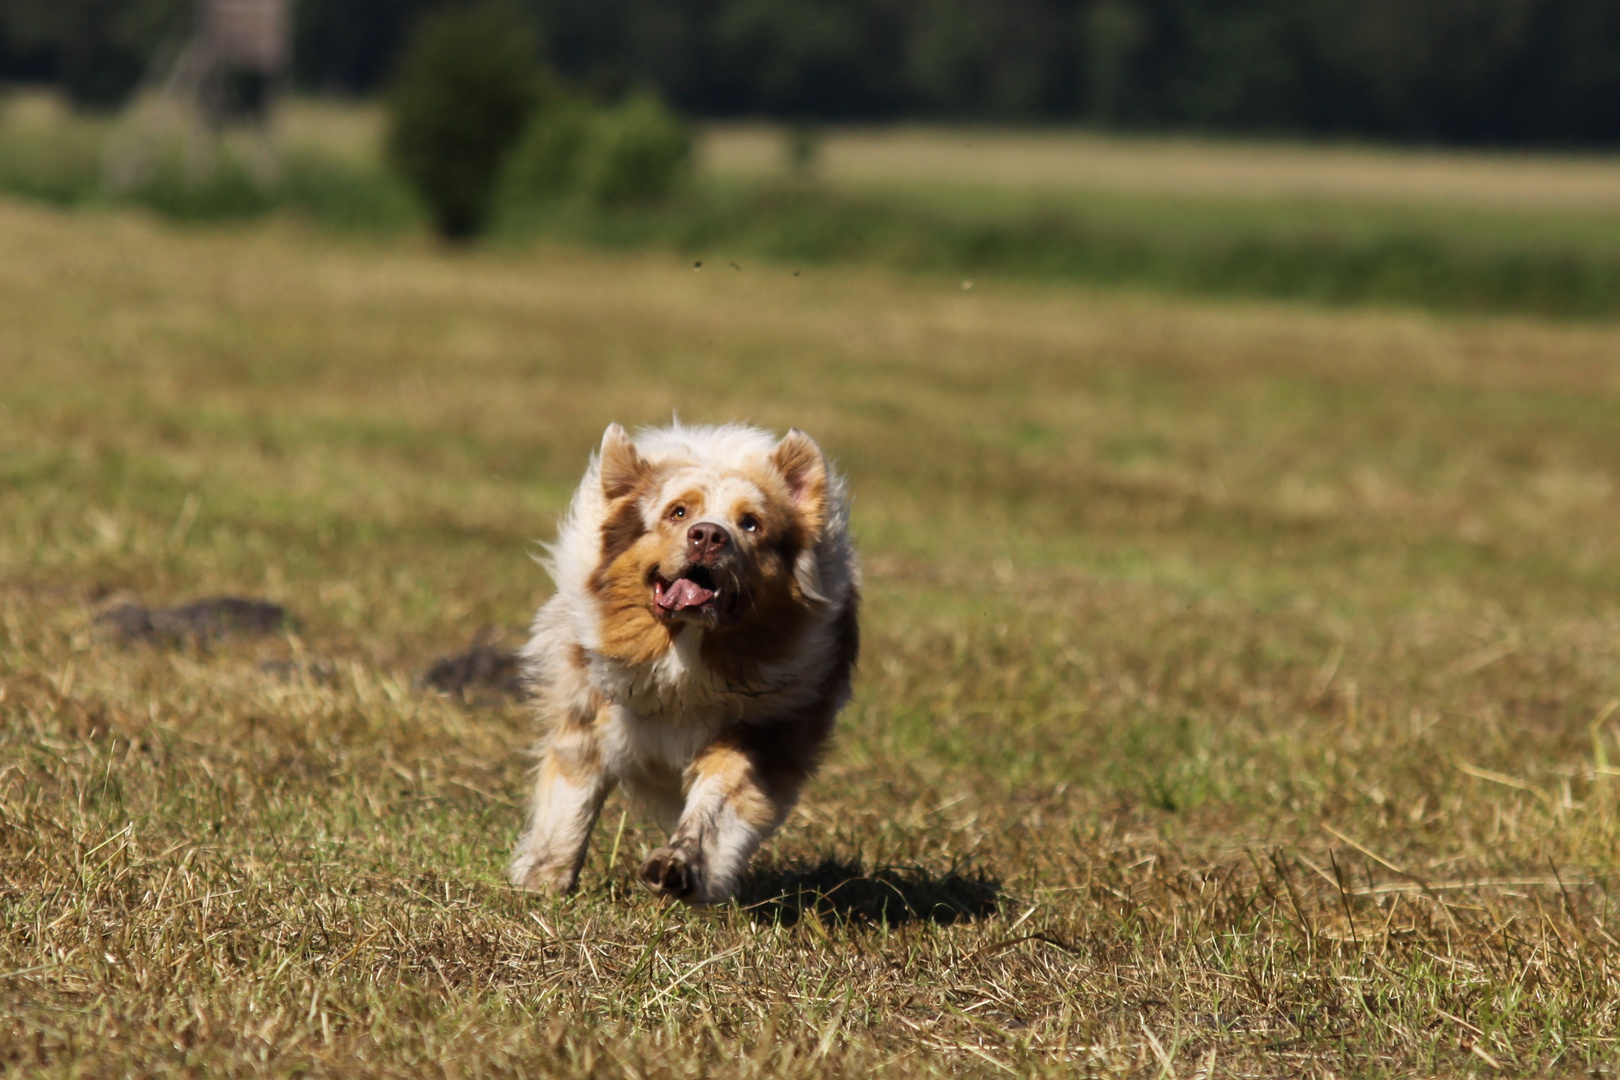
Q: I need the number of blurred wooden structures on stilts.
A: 1